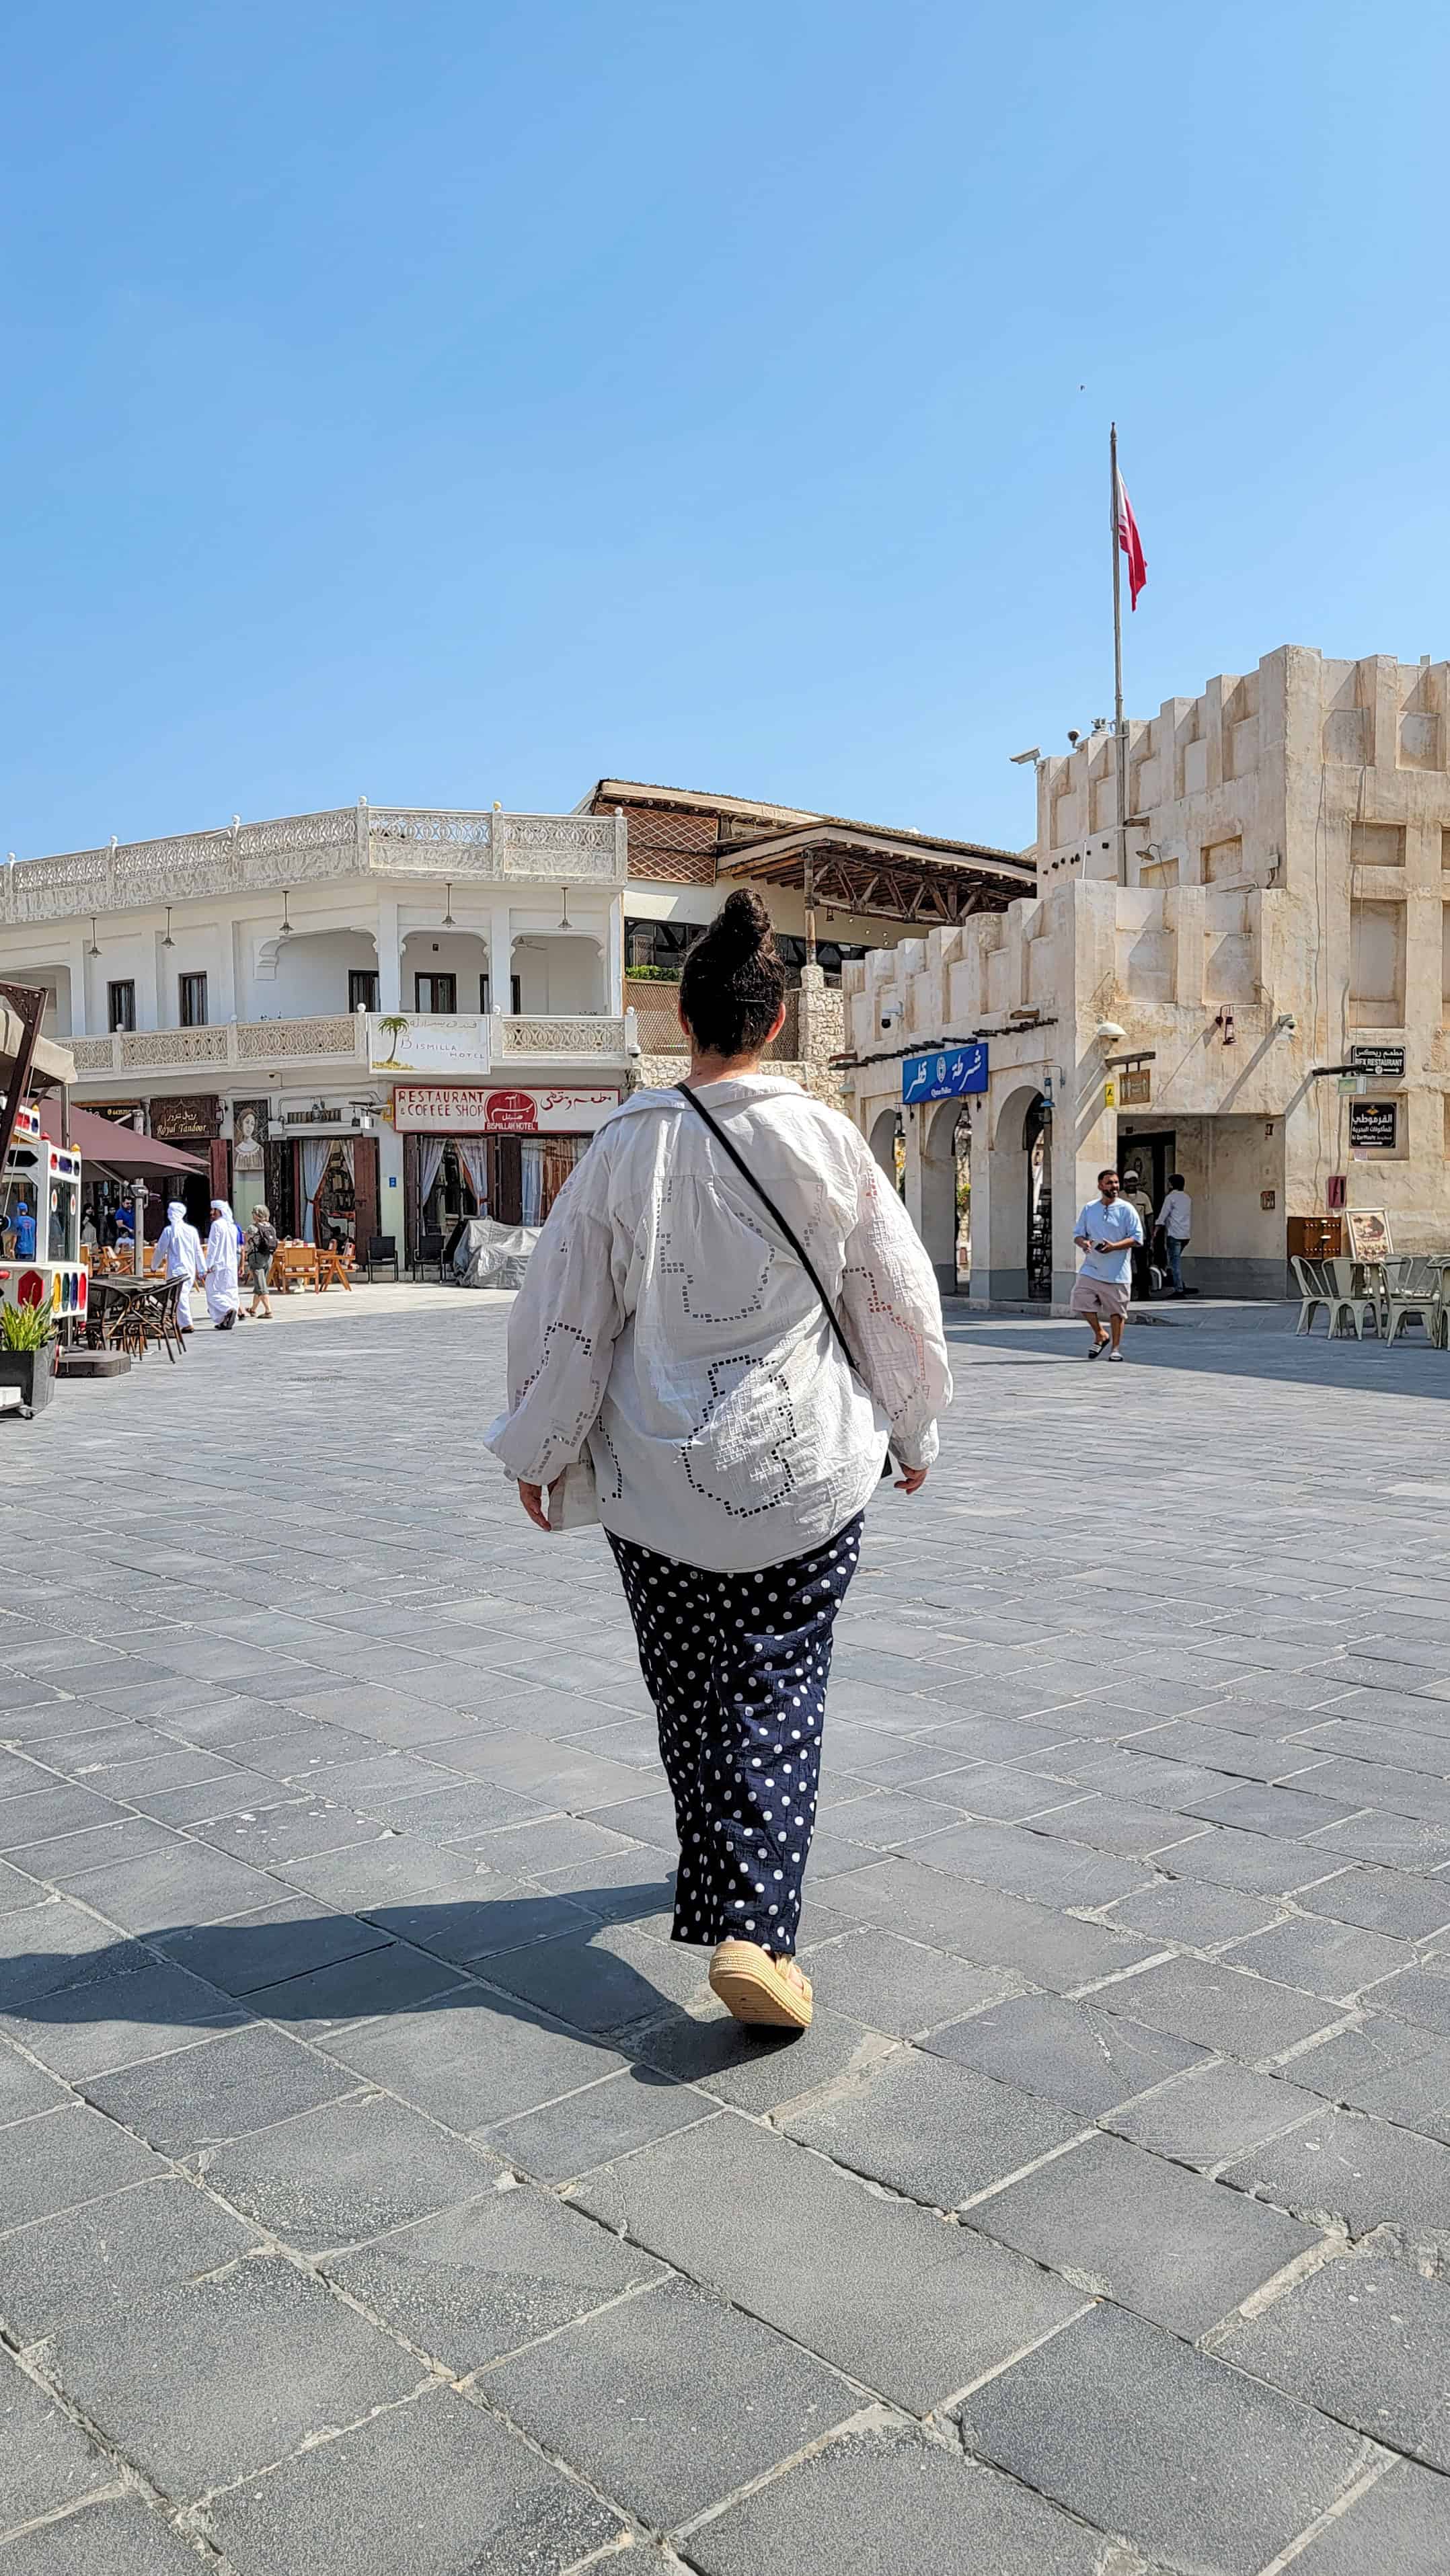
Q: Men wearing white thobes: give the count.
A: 2